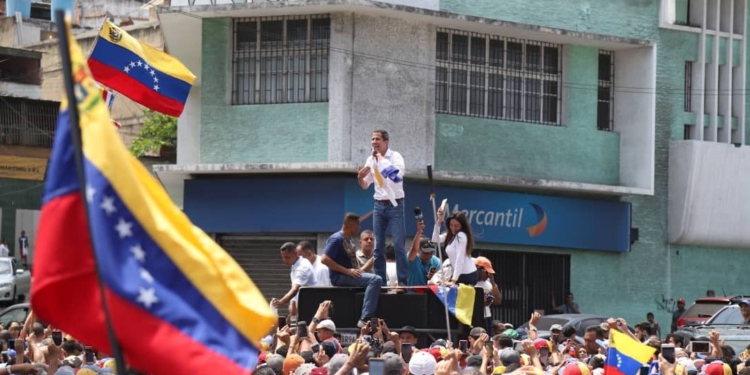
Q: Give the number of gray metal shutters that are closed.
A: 1